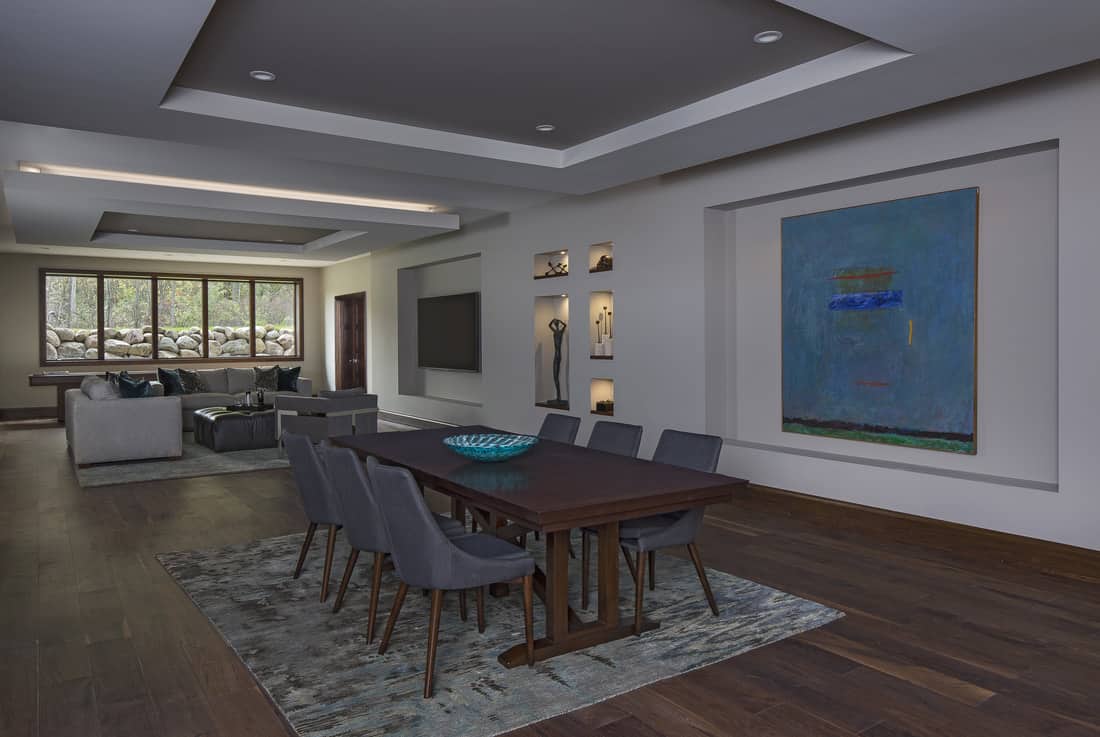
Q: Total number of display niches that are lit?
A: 5